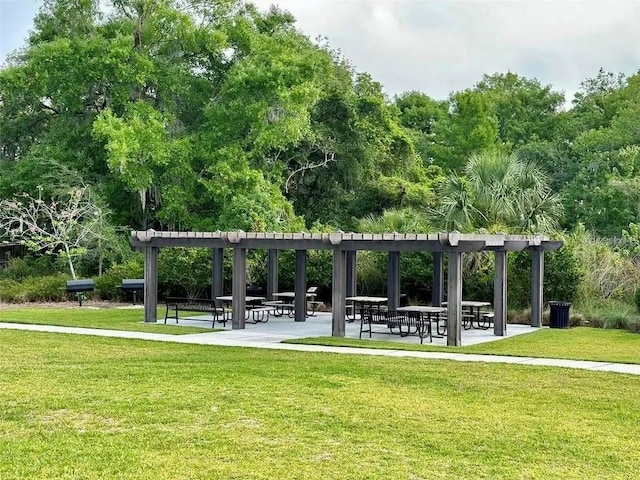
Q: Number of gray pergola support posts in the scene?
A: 12